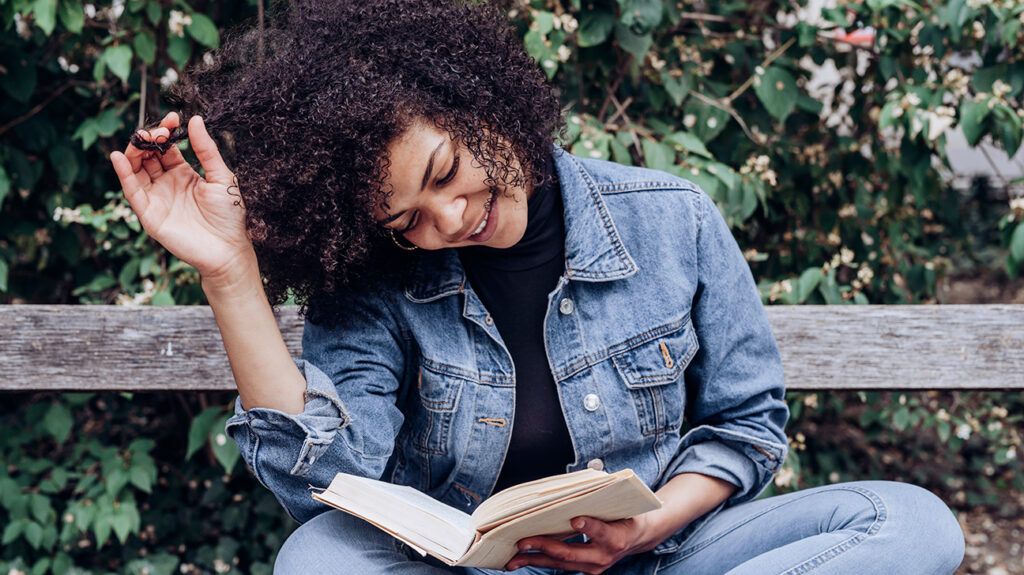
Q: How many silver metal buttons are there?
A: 3